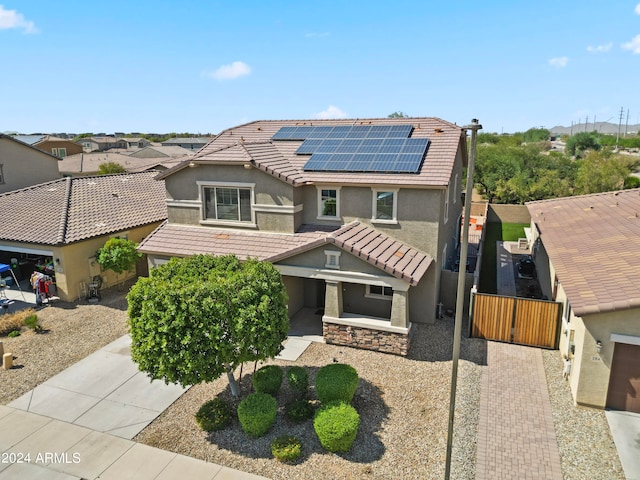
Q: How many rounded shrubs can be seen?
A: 8